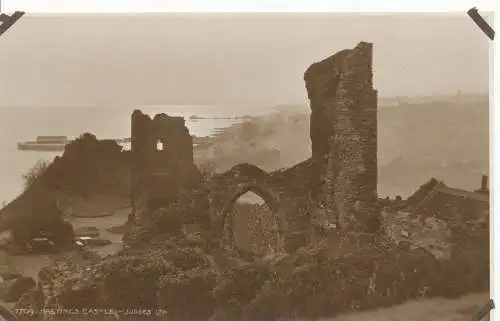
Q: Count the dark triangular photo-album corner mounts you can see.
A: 4